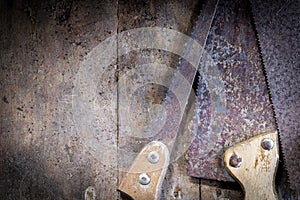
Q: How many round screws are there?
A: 4